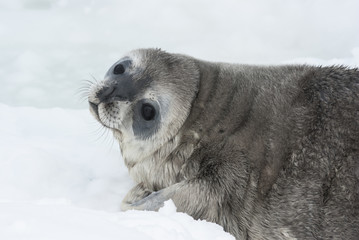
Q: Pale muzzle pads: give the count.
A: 2